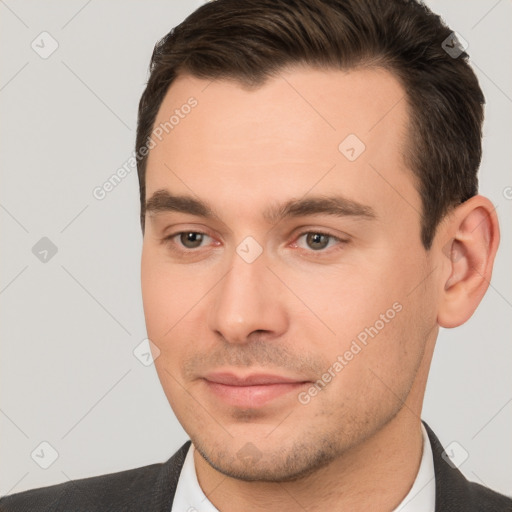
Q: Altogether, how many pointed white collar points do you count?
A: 2